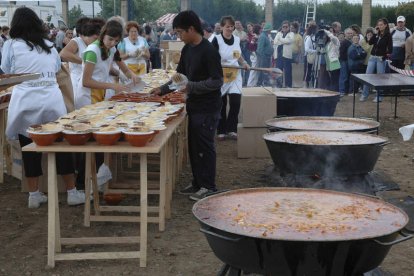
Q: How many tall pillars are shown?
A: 5